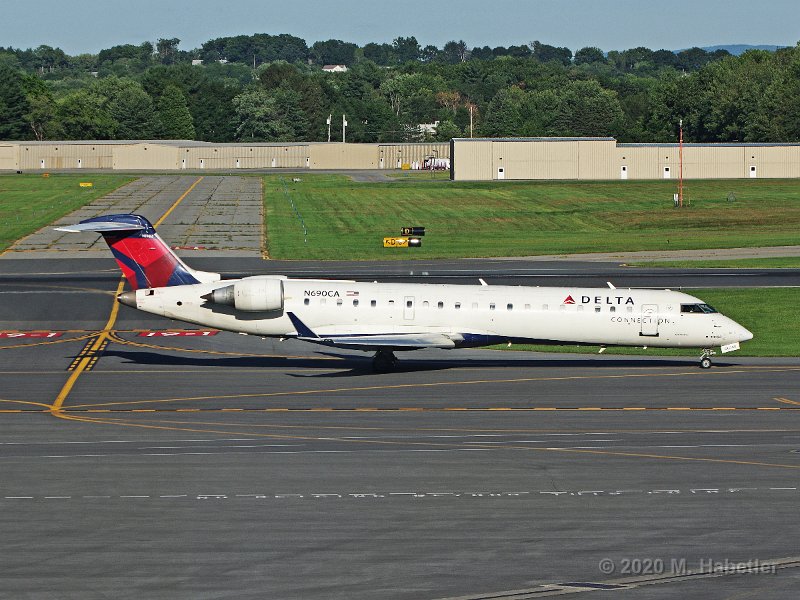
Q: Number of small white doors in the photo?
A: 13